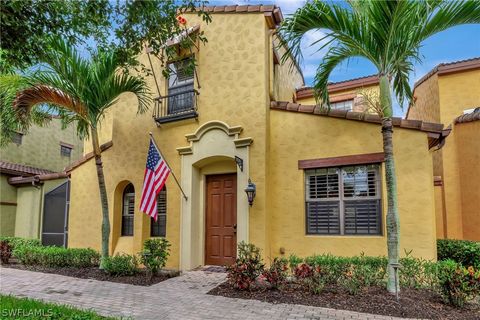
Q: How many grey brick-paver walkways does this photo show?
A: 1